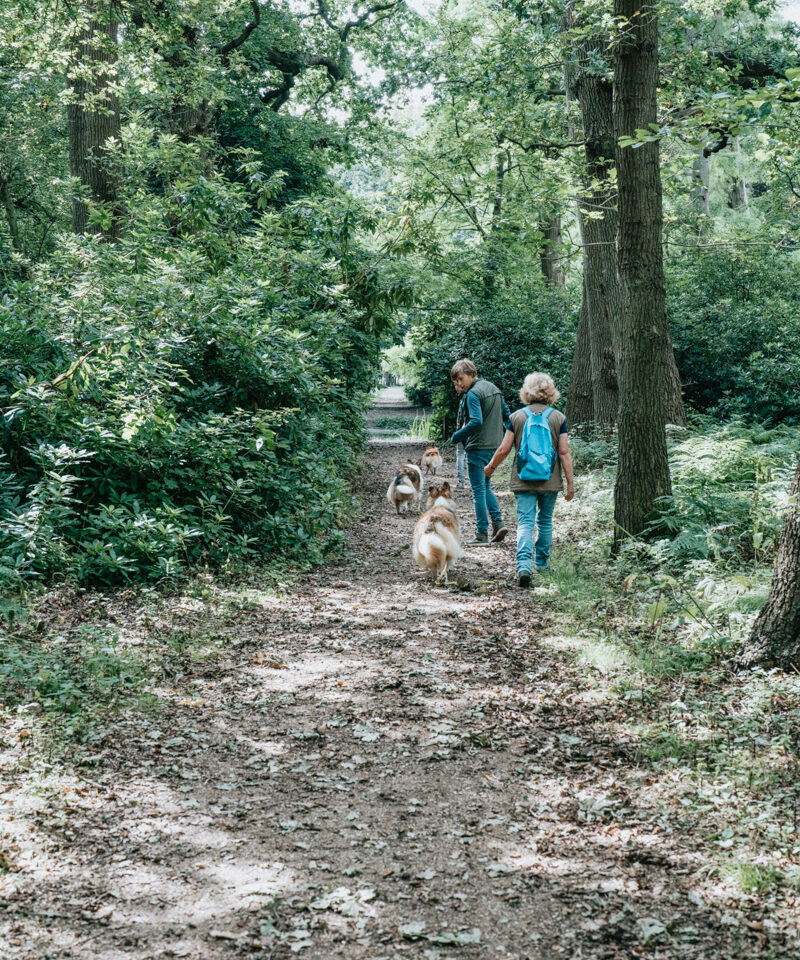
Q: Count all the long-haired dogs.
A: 3